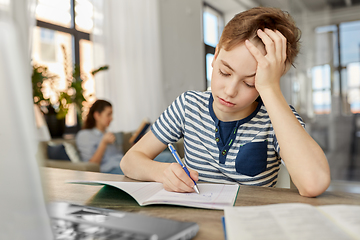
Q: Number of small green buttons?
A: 3